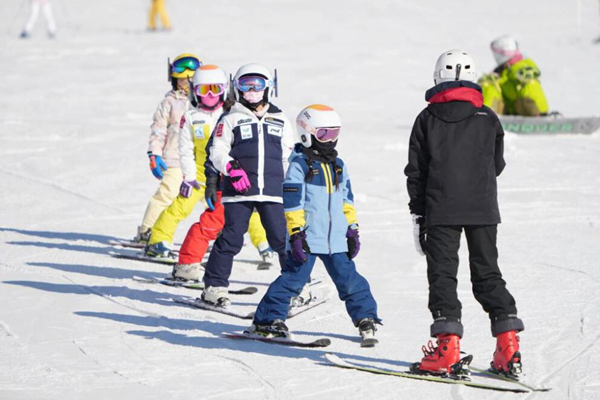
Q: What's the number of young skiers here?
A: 5